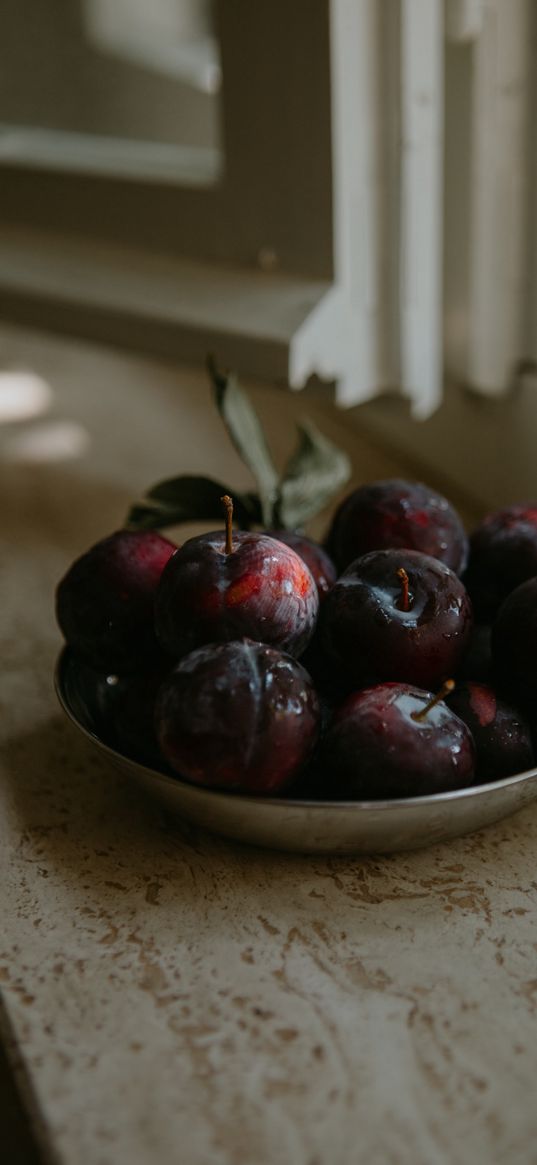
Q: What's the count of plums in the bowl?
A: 10